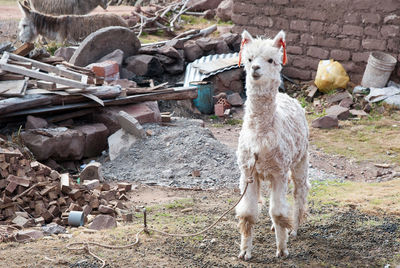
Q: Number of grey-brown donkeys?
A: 2